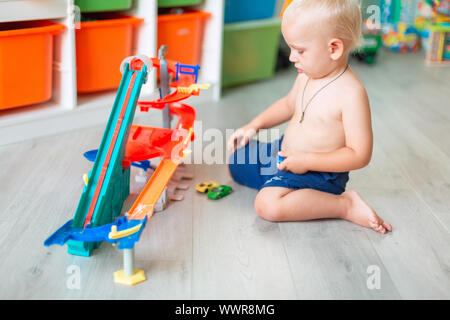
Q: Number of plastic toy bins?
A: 7